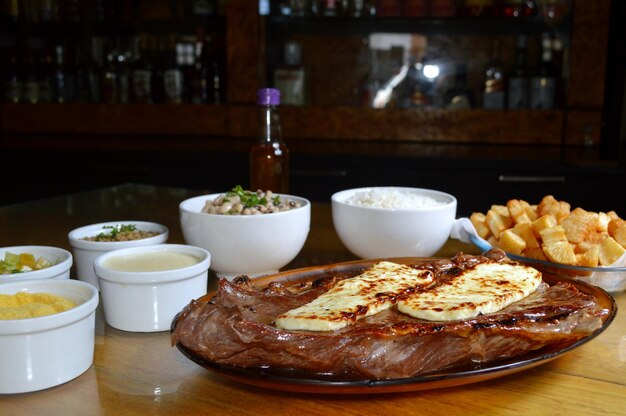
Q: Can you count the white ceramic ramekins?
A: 4